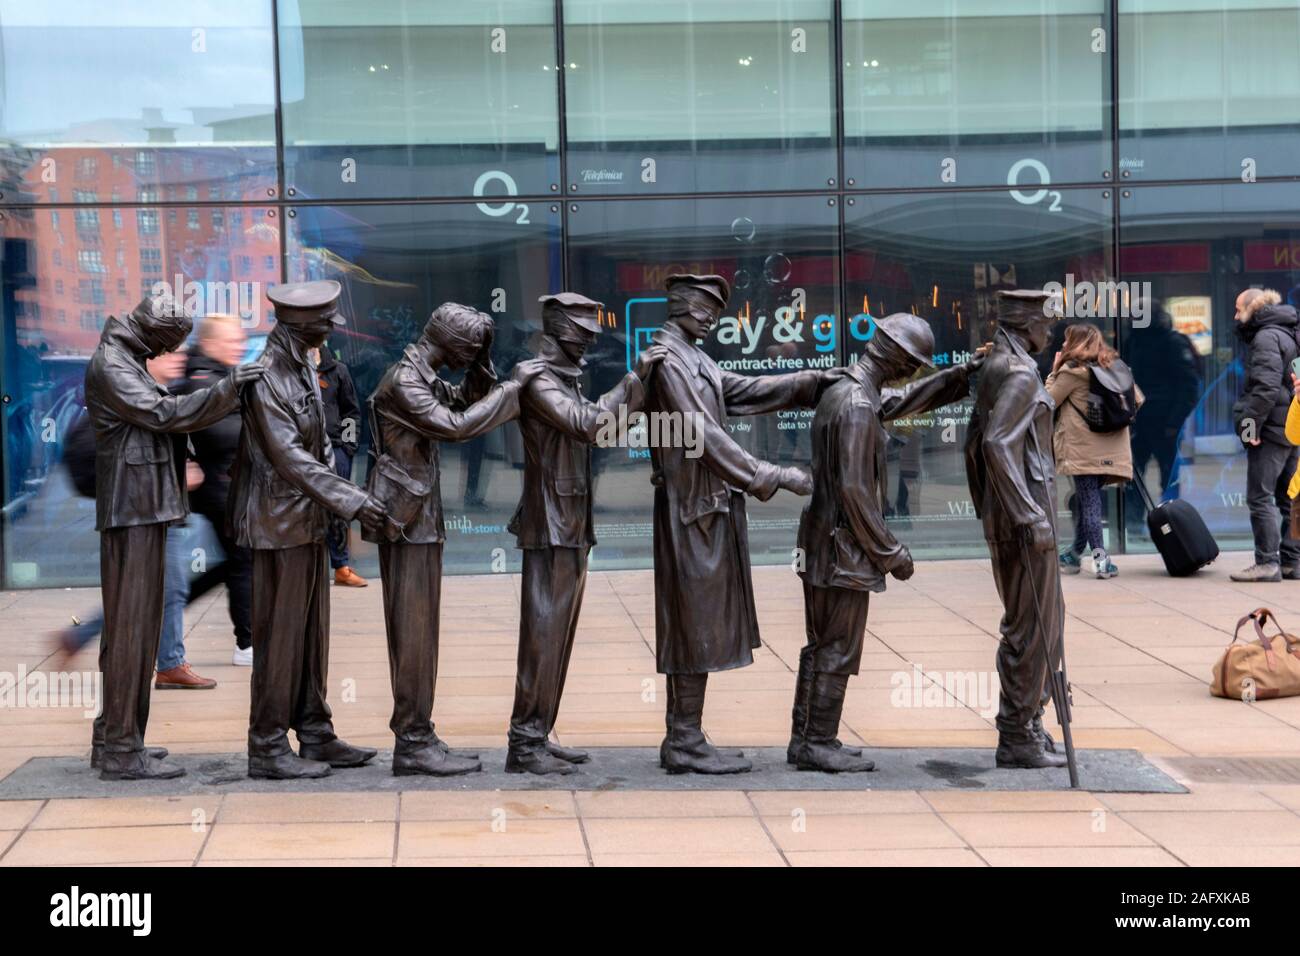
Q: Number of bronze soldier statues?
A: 7